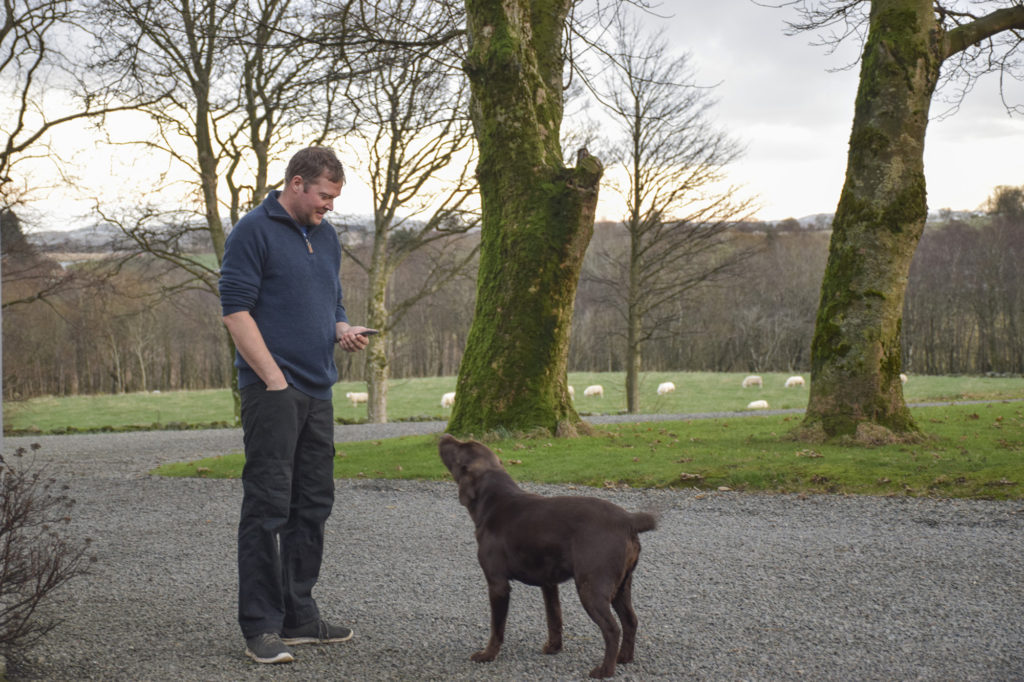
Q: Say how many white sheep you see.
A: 9